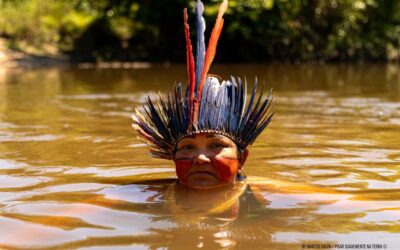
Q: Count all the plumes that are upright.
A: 3